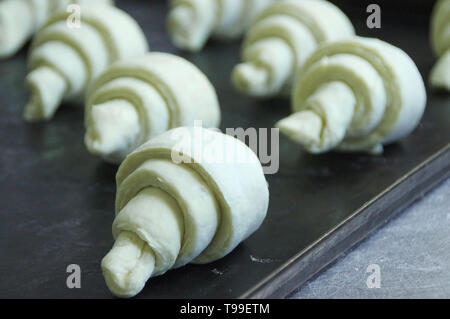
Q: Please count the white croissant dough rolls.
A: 8